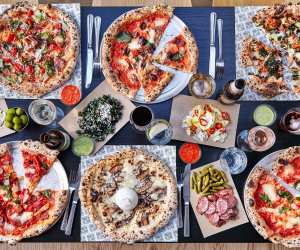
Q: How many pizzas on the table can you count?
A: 6